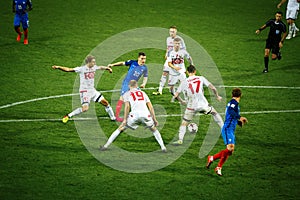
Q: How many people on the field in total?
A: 10